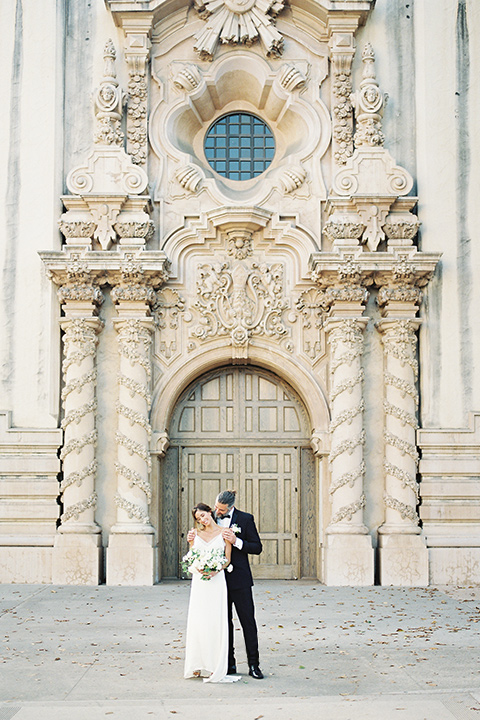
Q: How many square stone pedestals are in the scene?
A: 4